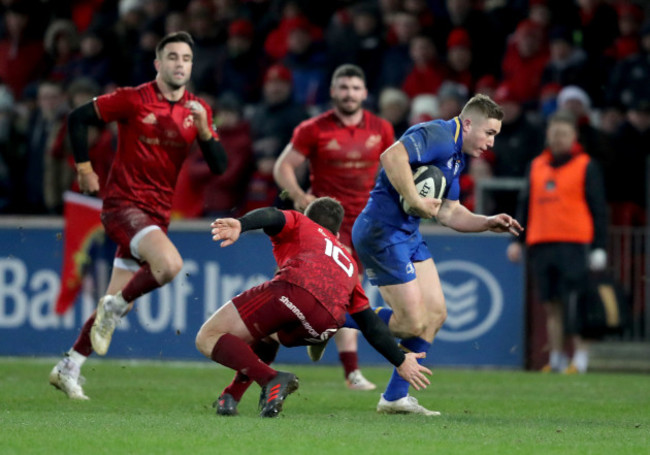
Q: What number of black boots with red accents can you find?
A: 2